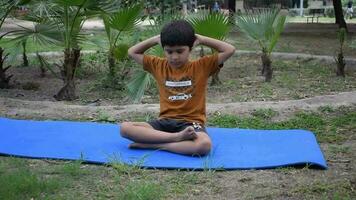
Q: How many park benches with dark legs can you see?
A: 1